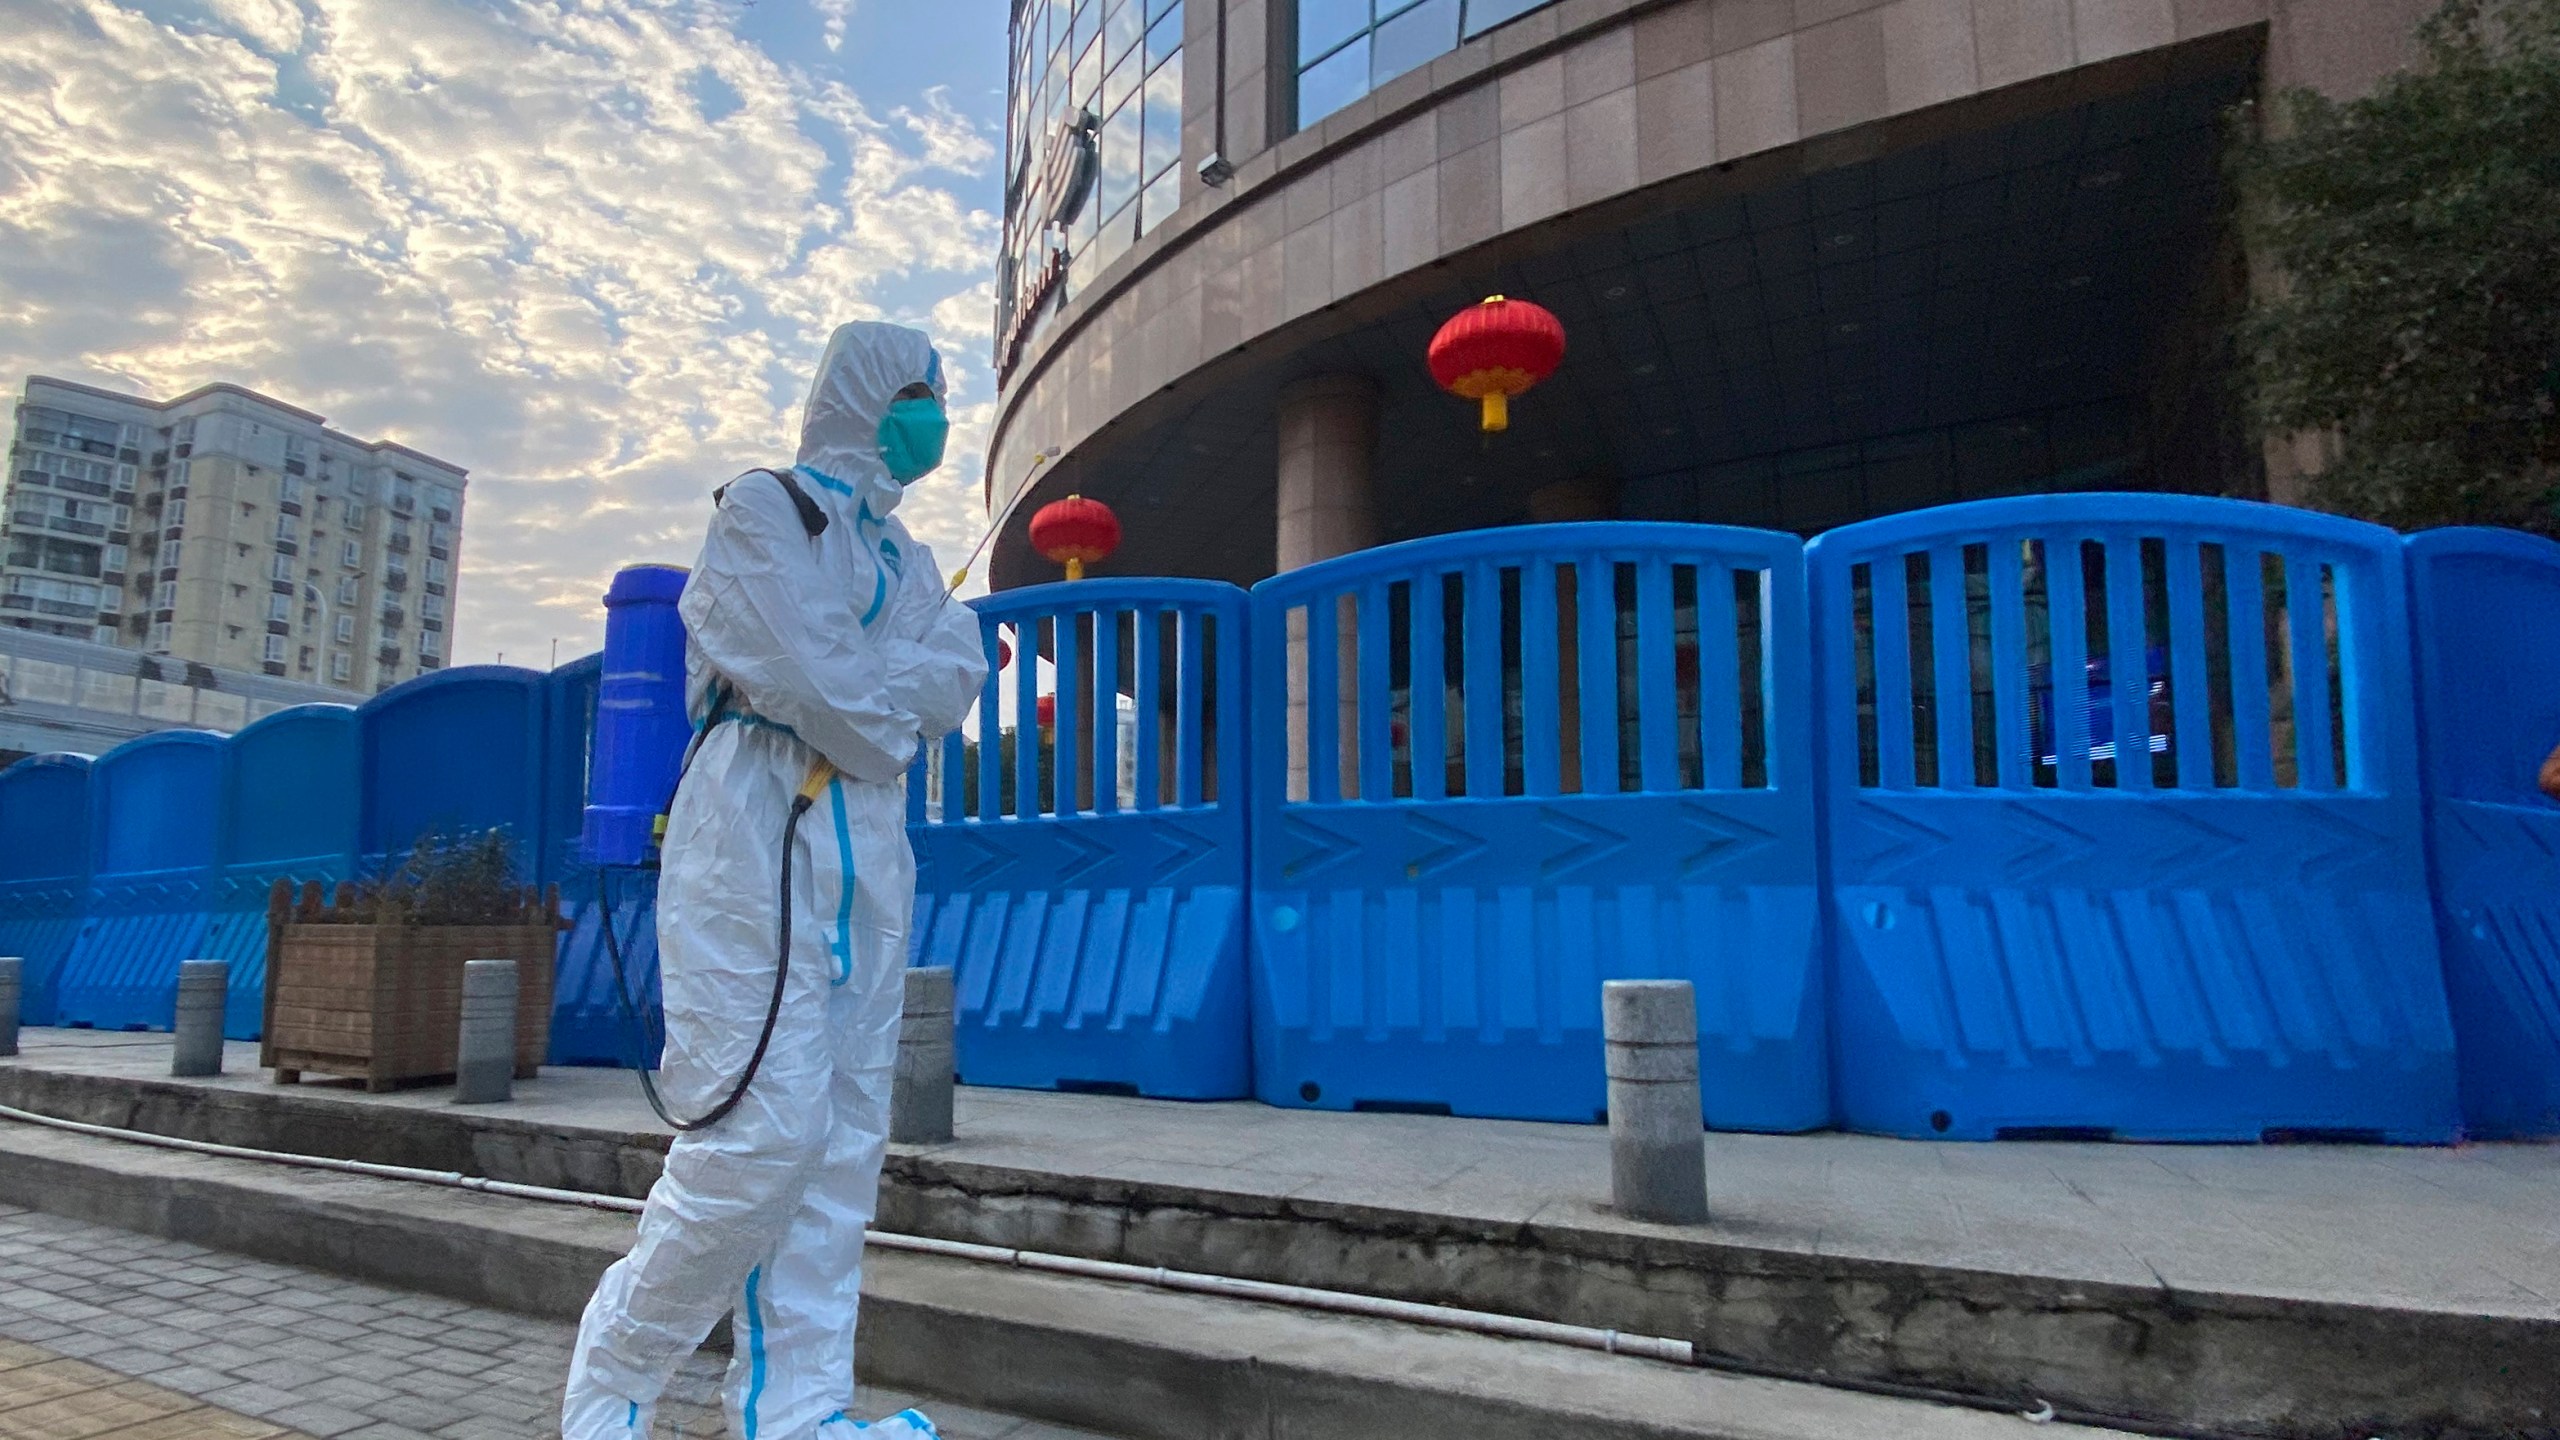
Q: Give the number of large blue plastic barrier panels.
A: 9